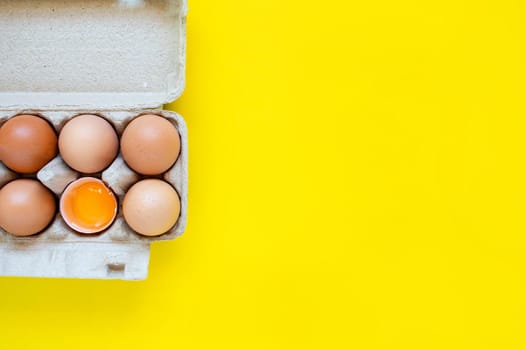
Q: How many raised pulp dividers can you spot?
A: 2